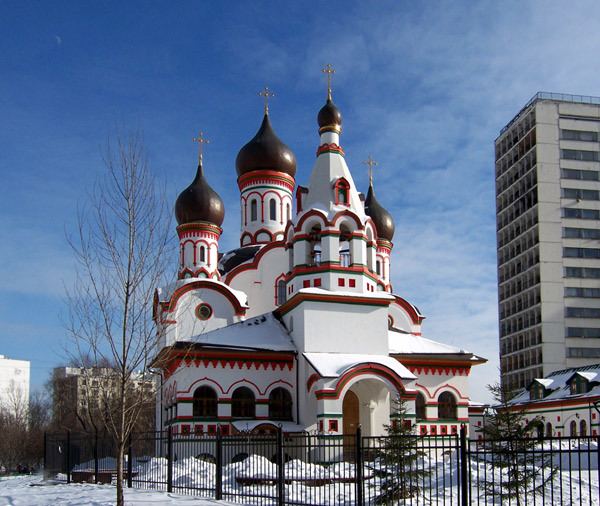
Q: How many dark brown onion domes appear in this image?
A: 4